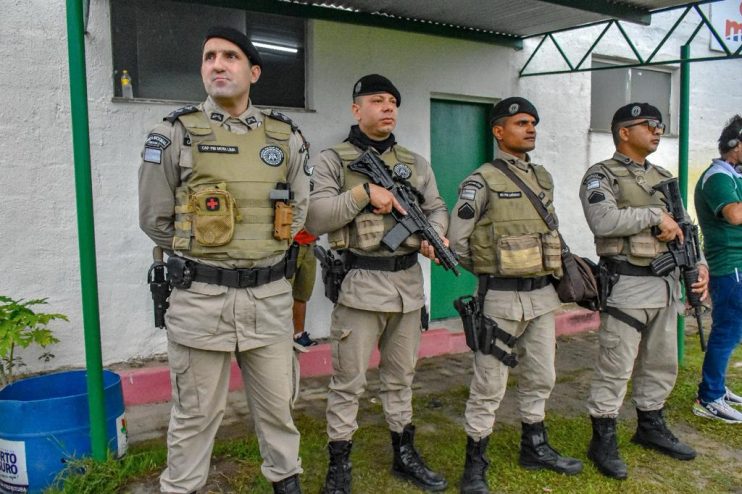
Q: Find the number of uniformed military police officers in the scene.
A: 4